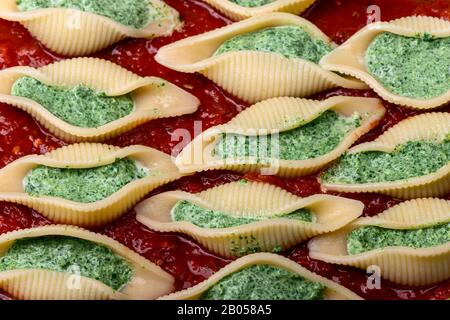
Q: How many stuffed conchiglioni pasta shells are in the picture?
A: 12